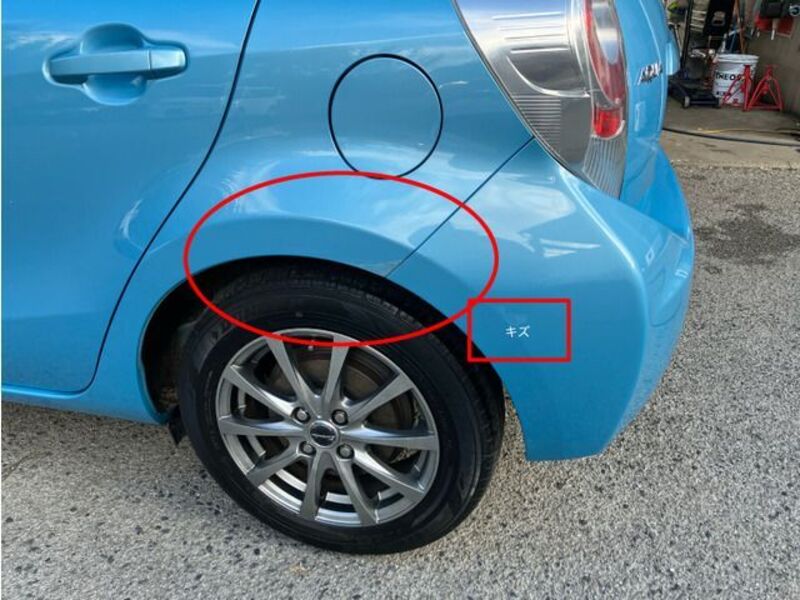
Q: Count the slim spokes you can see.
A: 10